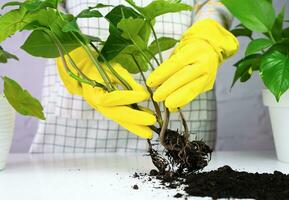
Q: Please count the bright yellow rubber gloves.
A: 2